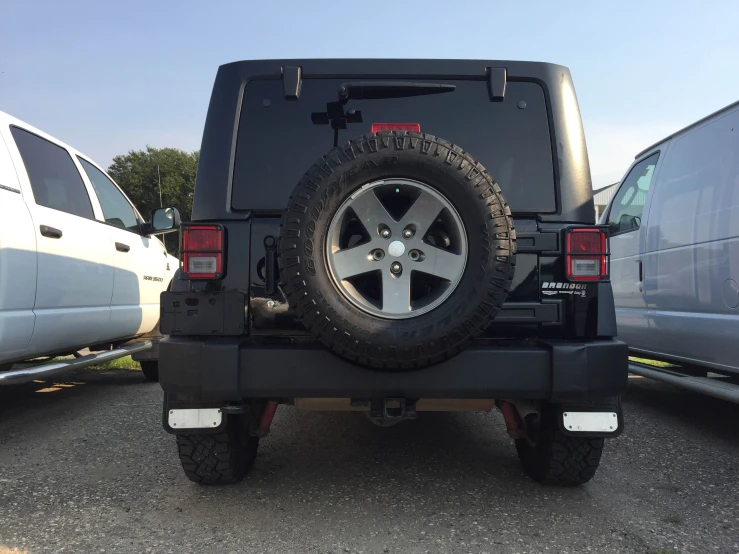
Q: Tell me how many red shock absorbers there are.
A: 2